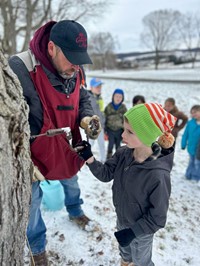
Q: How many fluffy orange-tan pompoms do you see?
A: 1